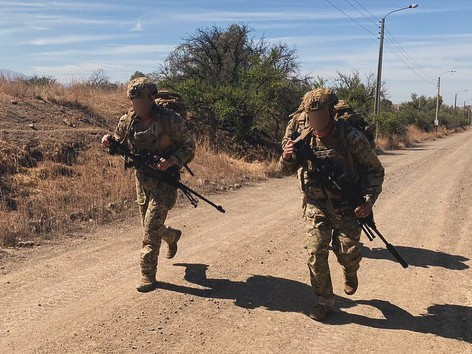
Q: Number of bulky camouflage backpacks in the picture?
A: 2